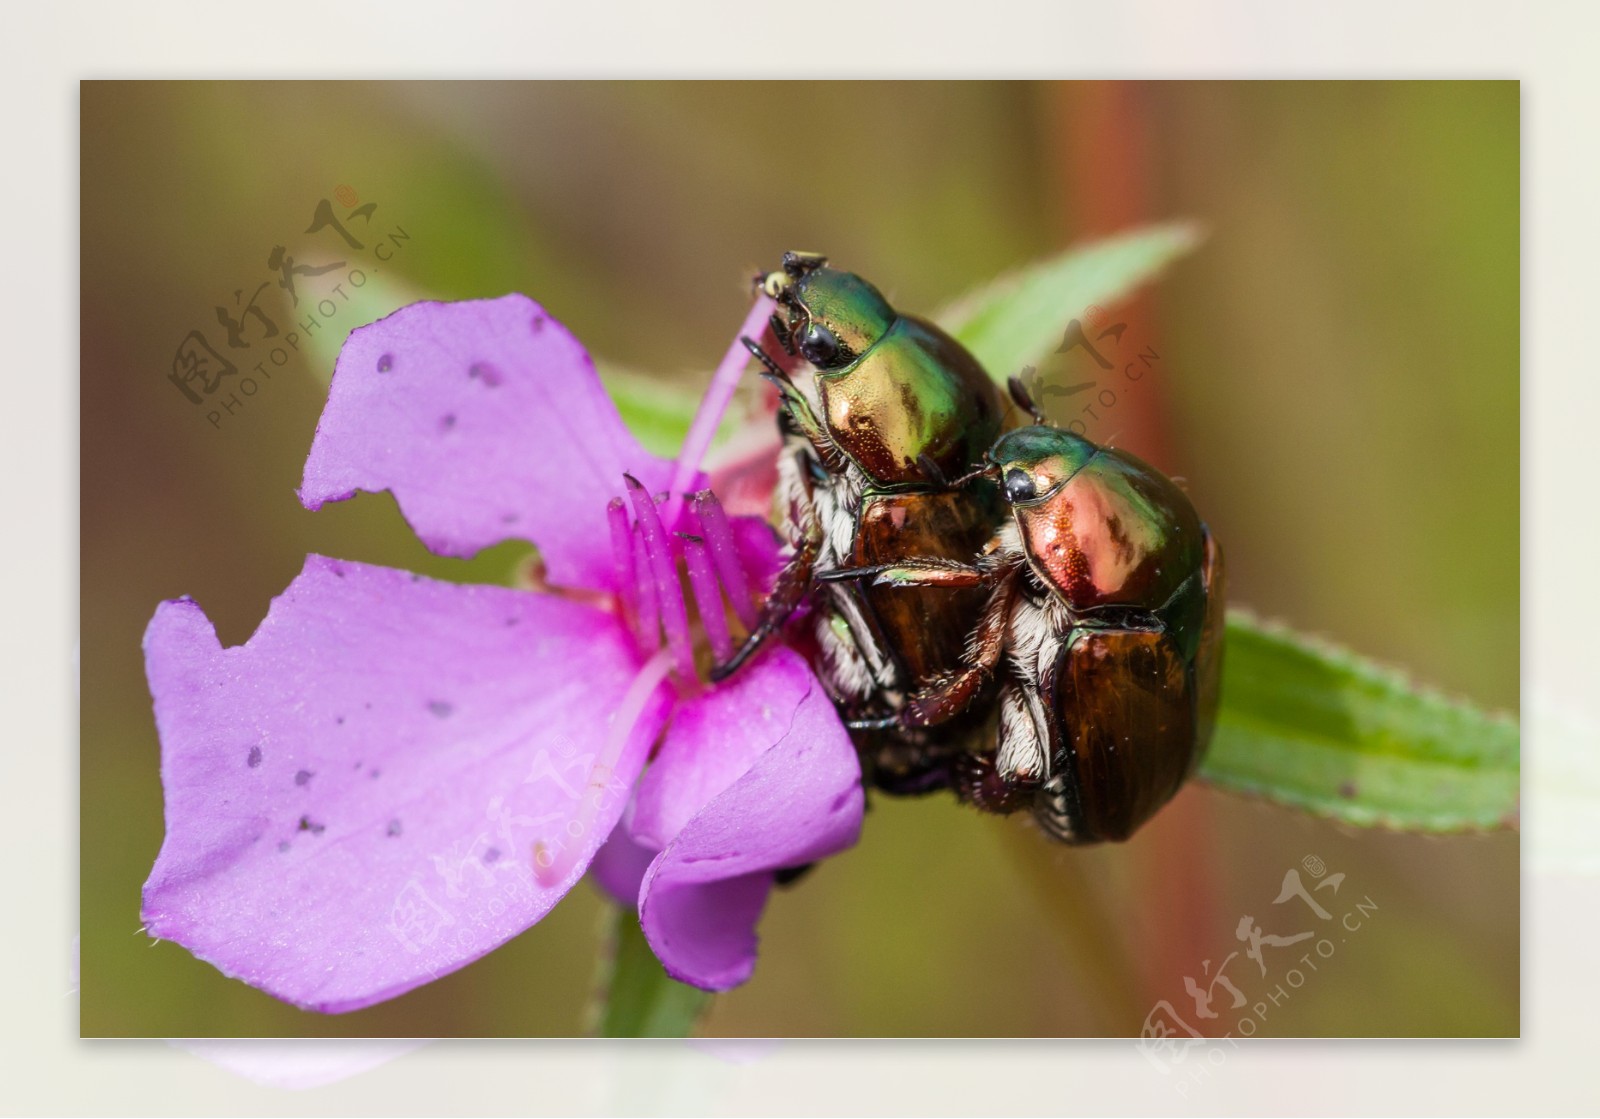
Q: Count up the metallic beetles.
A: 2